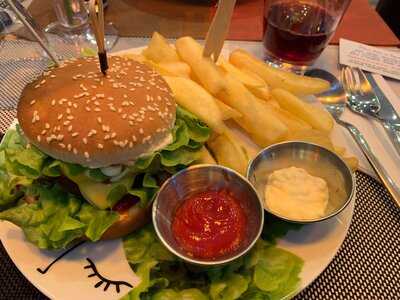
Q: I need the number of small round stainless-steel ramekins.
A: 2